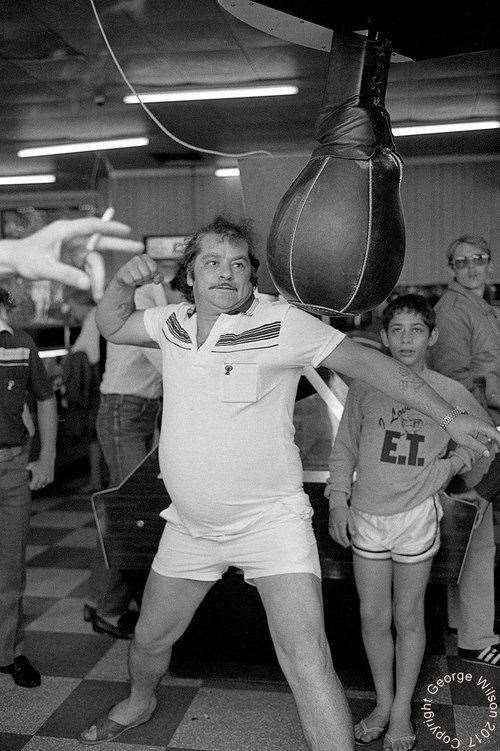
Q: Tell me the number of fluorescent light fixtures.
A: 5